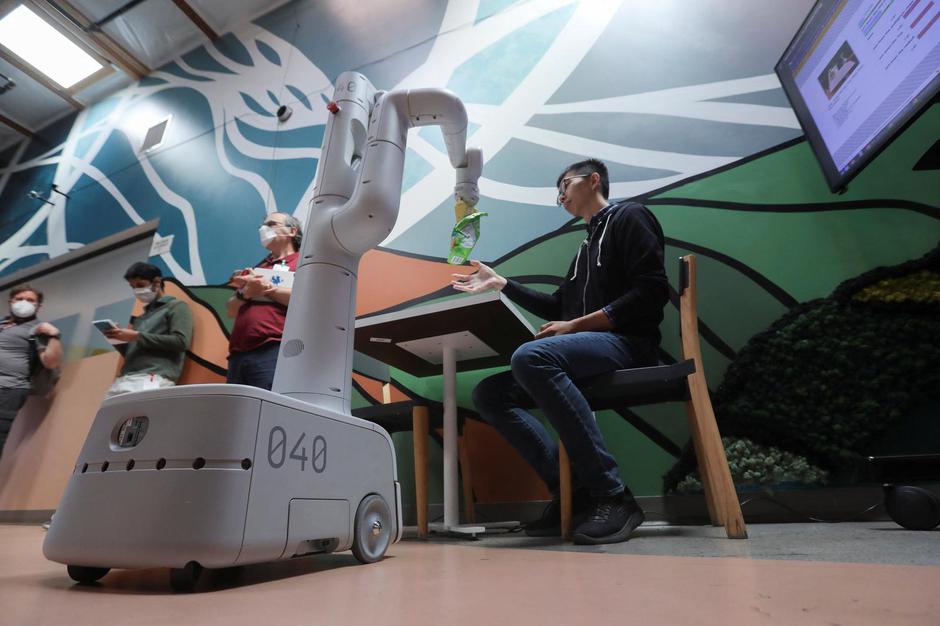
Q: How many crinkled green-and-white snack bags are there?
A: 1